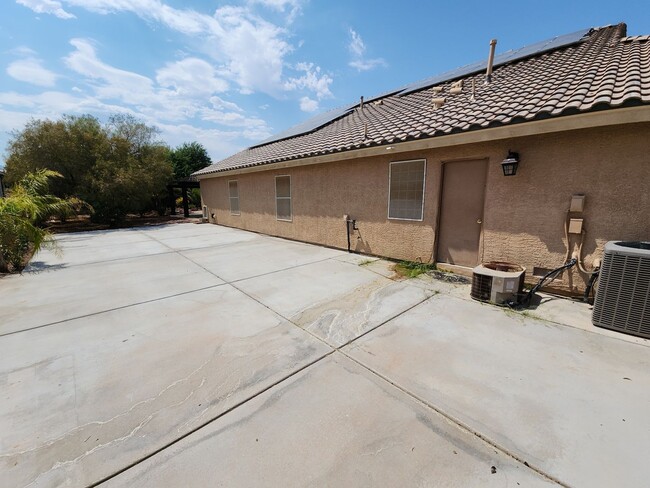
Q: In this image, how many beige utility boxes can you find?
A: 2